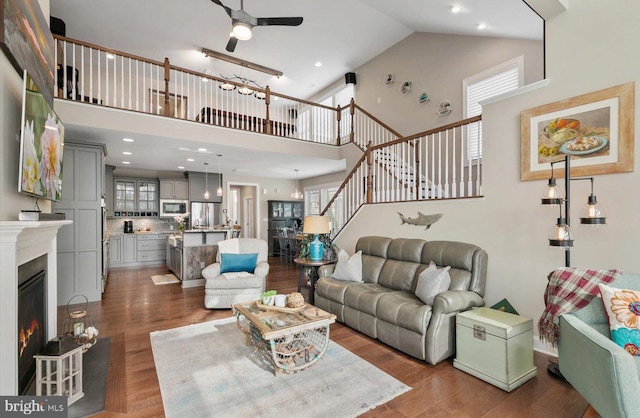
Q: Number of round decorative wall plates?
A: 4